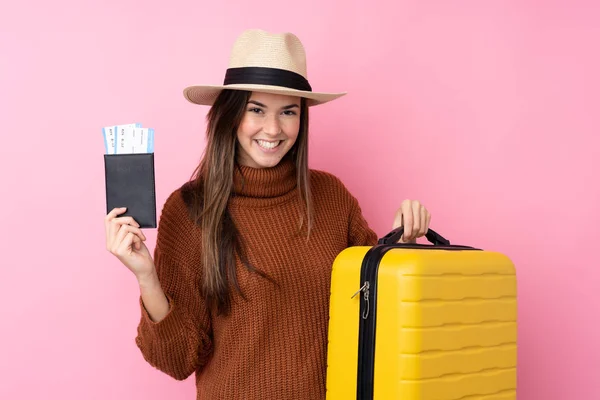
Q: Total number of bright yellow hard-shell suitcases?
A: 1